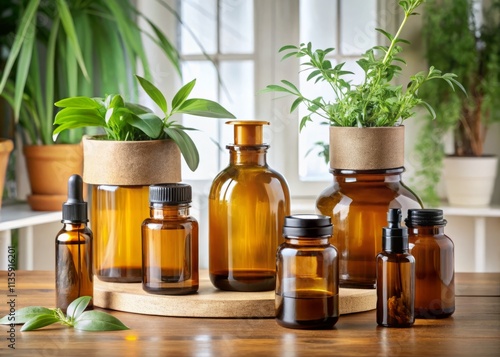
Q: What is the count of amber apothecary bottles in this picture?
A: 8